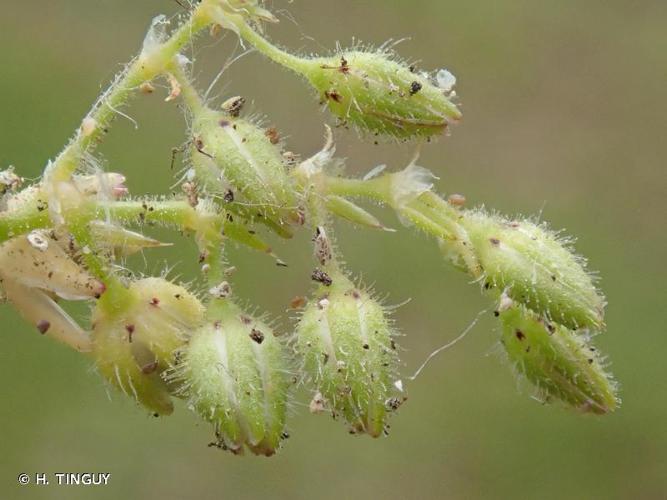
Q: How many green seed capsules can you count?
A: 7